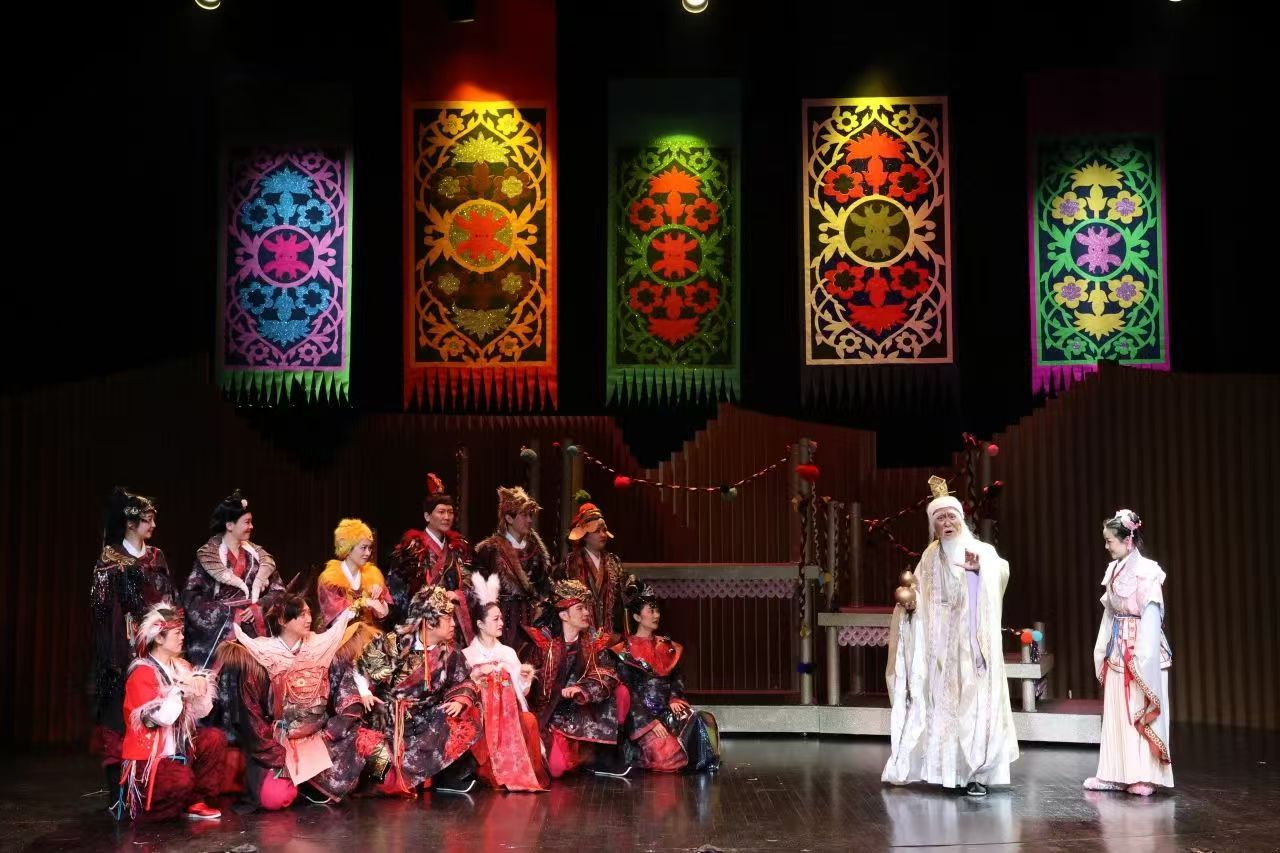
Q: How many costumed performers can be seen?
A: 14